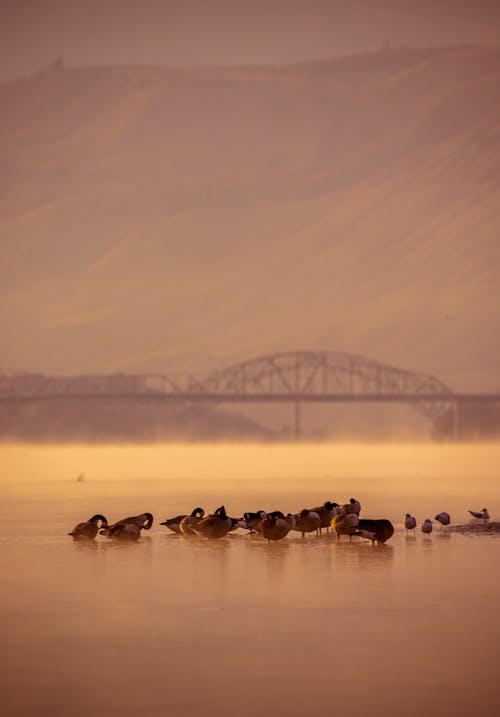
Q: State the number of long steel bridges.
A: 1